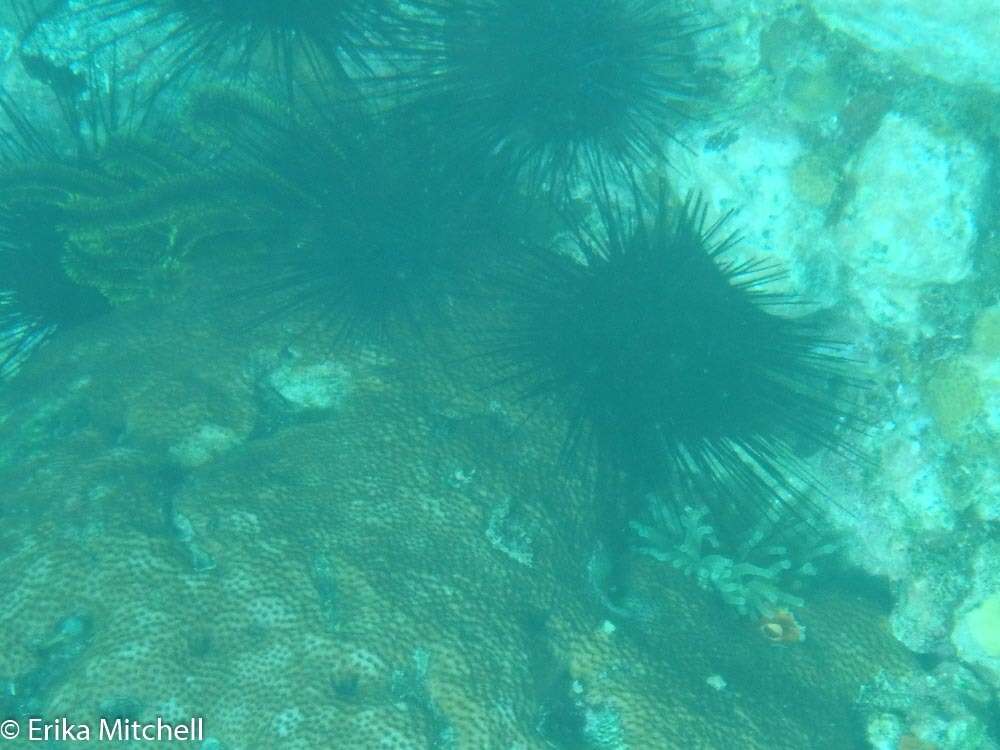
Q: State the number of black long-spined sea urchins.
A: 5